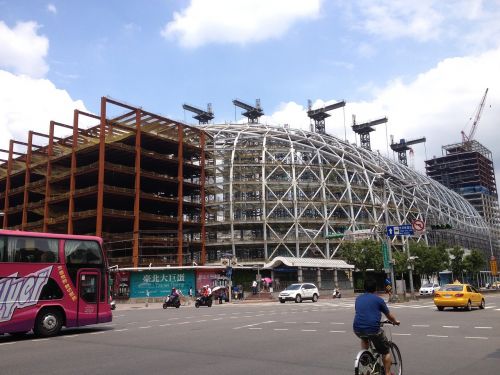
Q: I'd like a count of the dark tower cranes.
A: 5